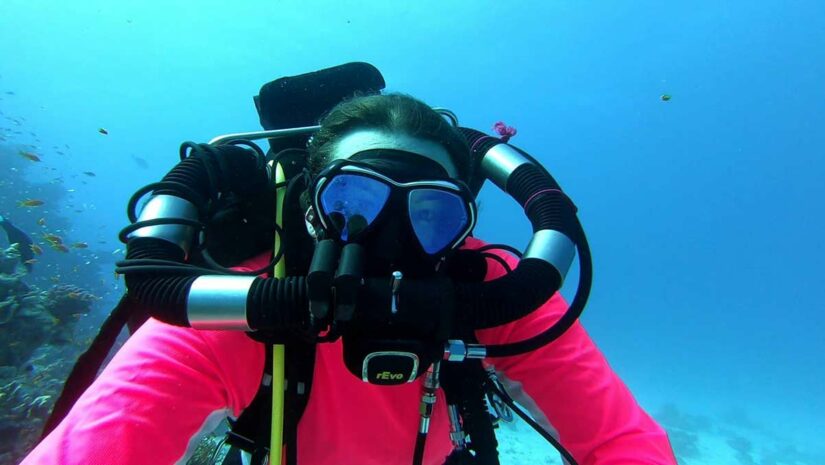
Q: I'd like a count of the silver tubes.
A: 4